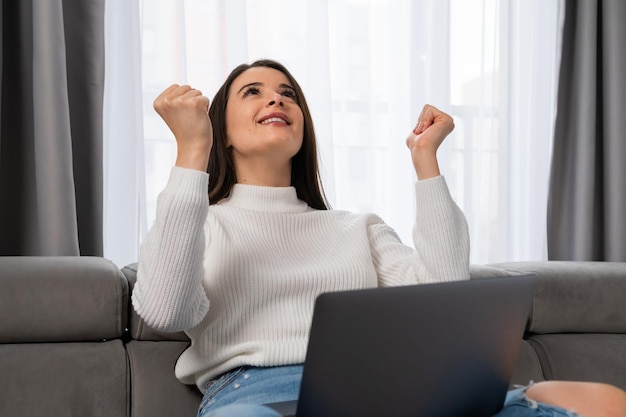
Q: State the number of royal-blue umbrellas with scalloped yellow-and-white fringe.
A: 0